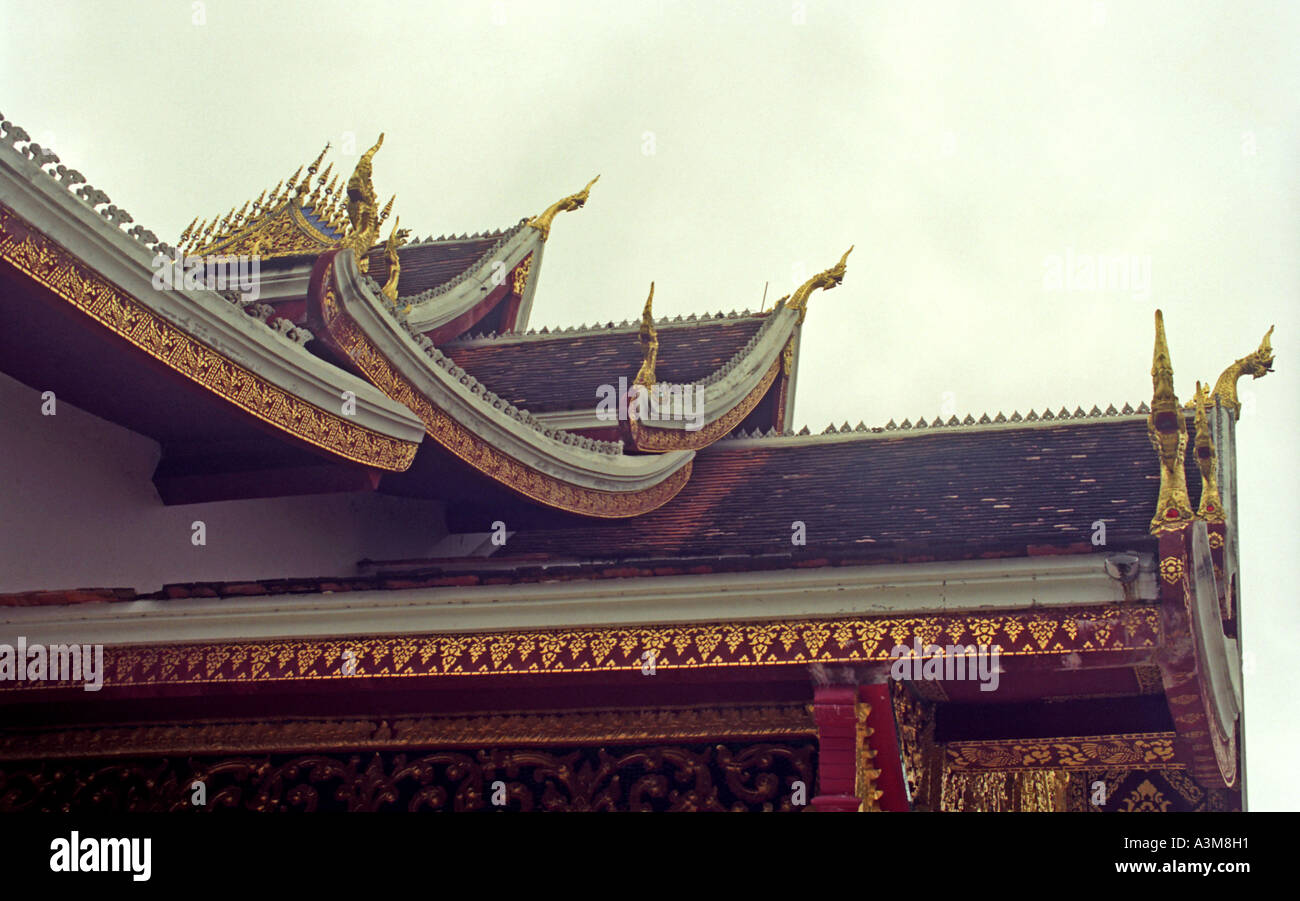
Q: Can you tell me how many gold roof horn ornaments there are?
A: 8